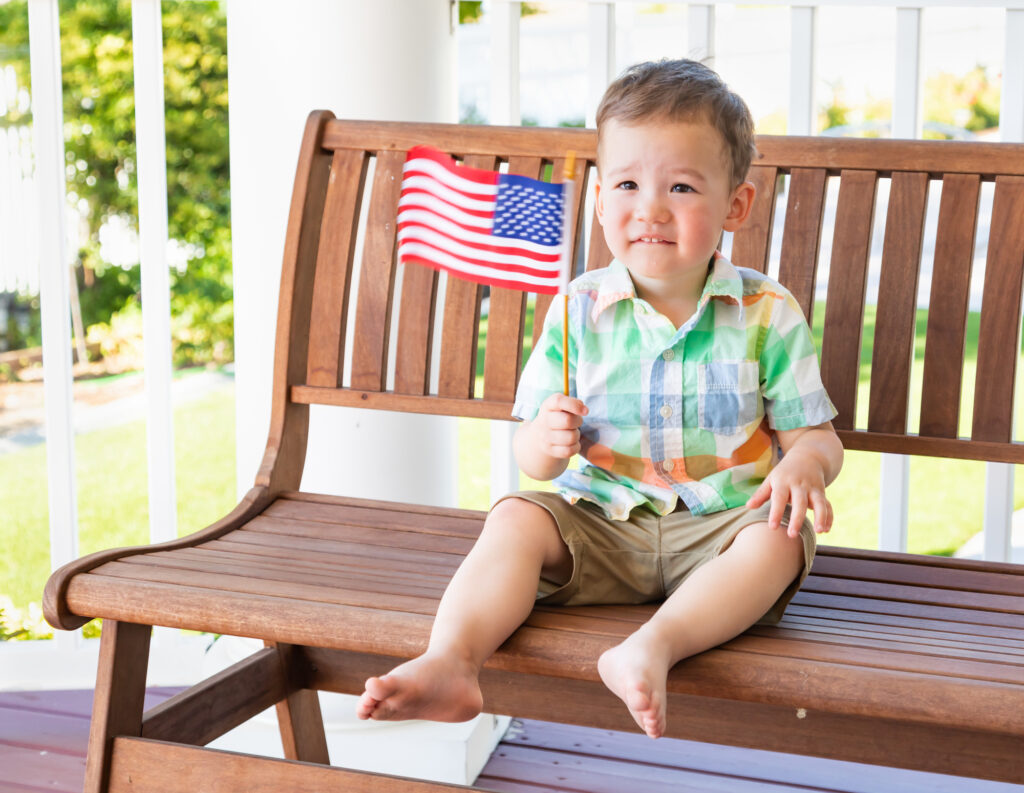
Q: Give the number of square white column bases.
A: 1